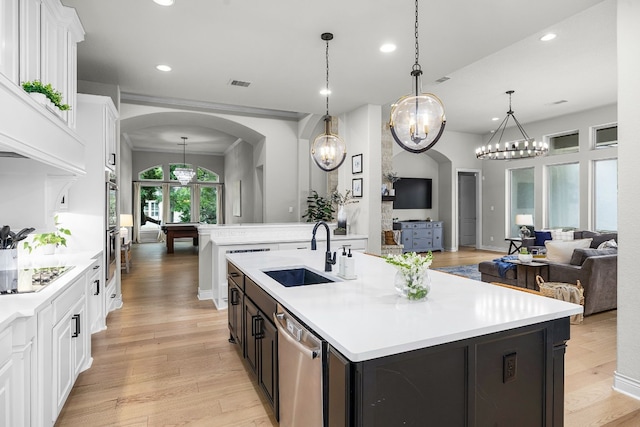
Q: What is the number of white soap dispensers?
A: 2